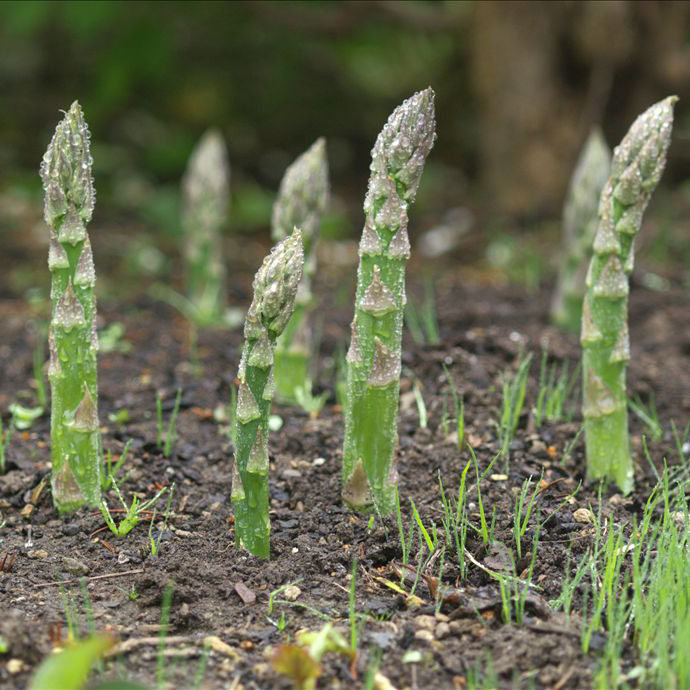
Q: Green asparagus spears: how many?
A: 7